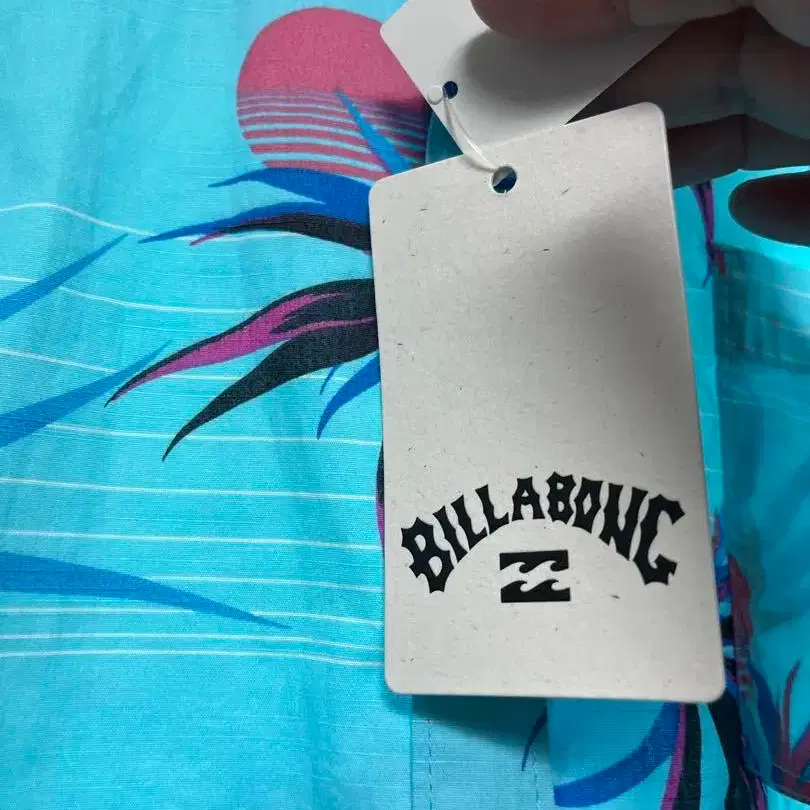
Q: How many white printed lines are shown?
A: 10